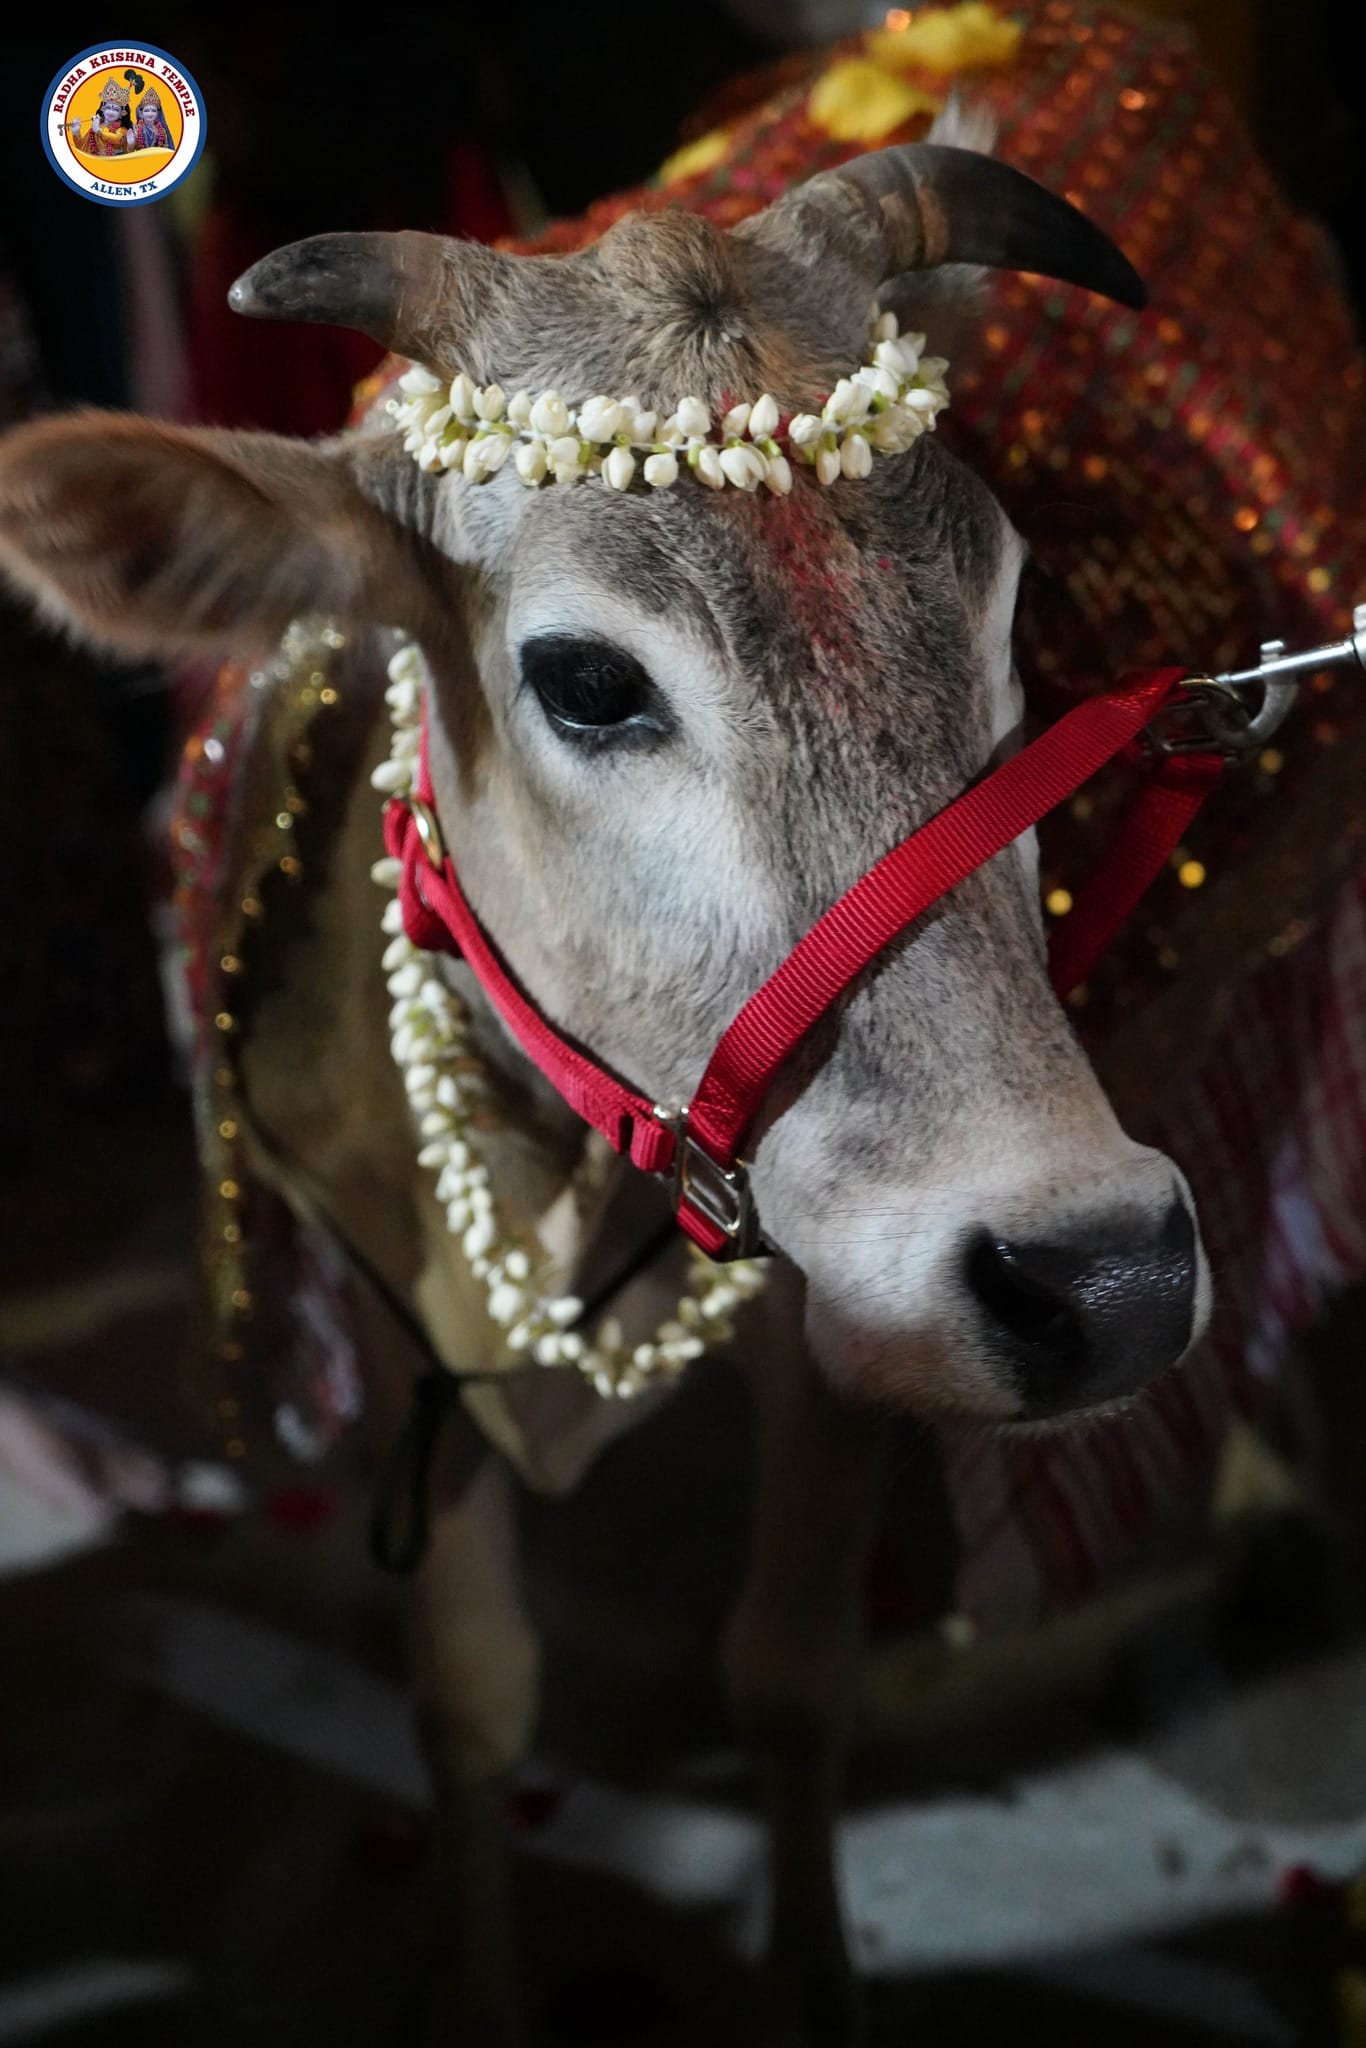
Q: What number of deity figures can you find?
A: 2